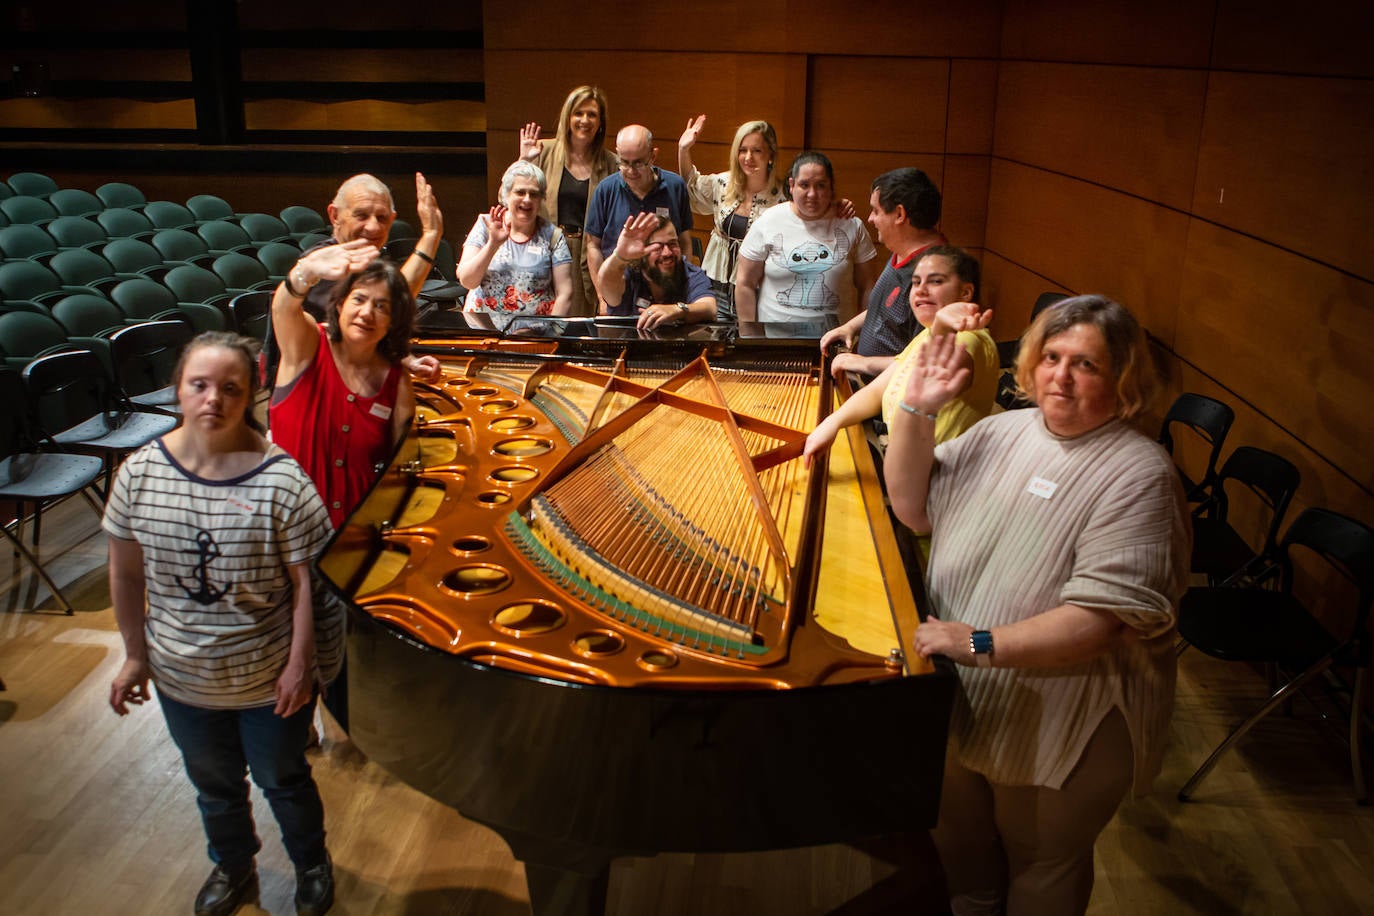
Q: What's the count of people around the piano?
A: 12